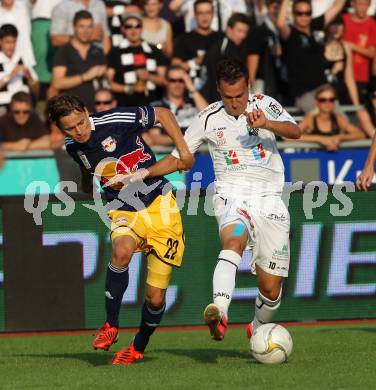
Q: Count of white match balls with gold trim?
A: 1